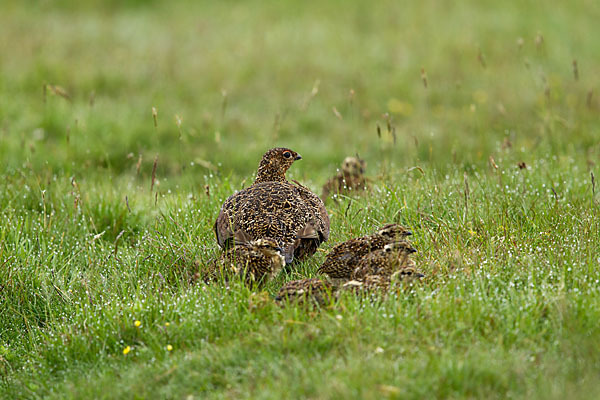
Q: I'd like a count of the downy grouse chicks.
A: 6